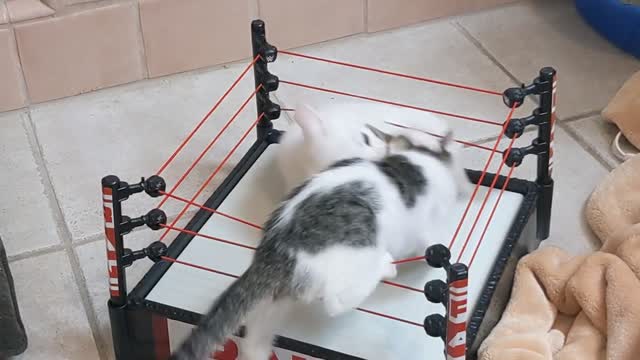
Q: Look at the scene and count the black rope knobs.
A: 12